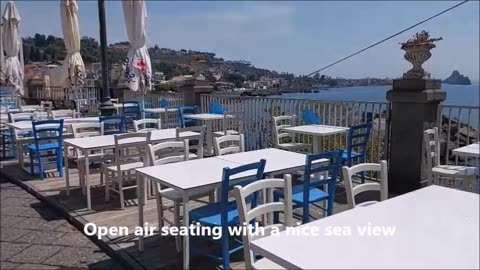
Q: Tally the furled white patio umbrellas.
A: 3